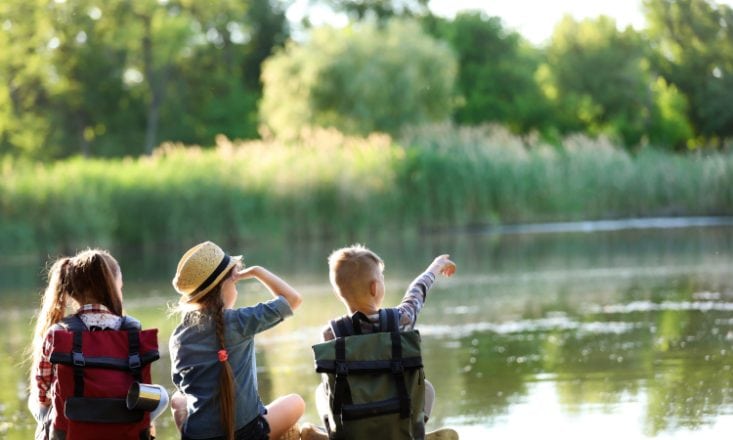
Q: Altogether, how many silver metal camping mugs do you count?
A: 1